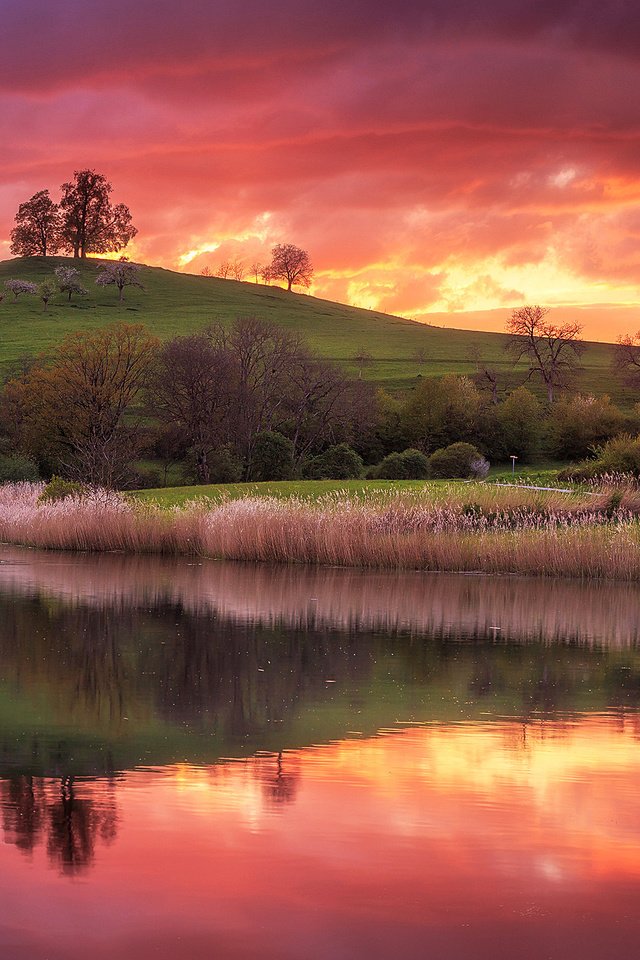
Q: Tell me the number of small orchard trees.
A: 4